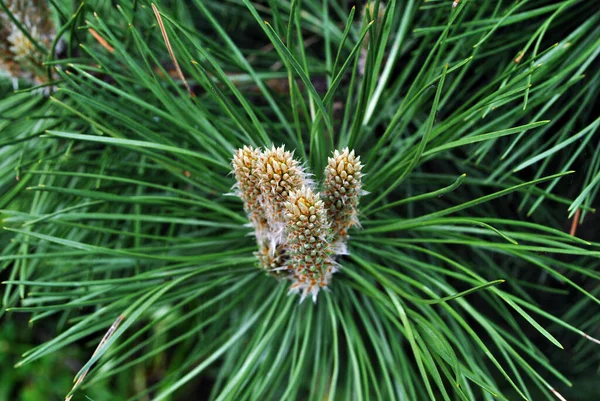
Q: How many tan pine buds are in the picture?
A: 4